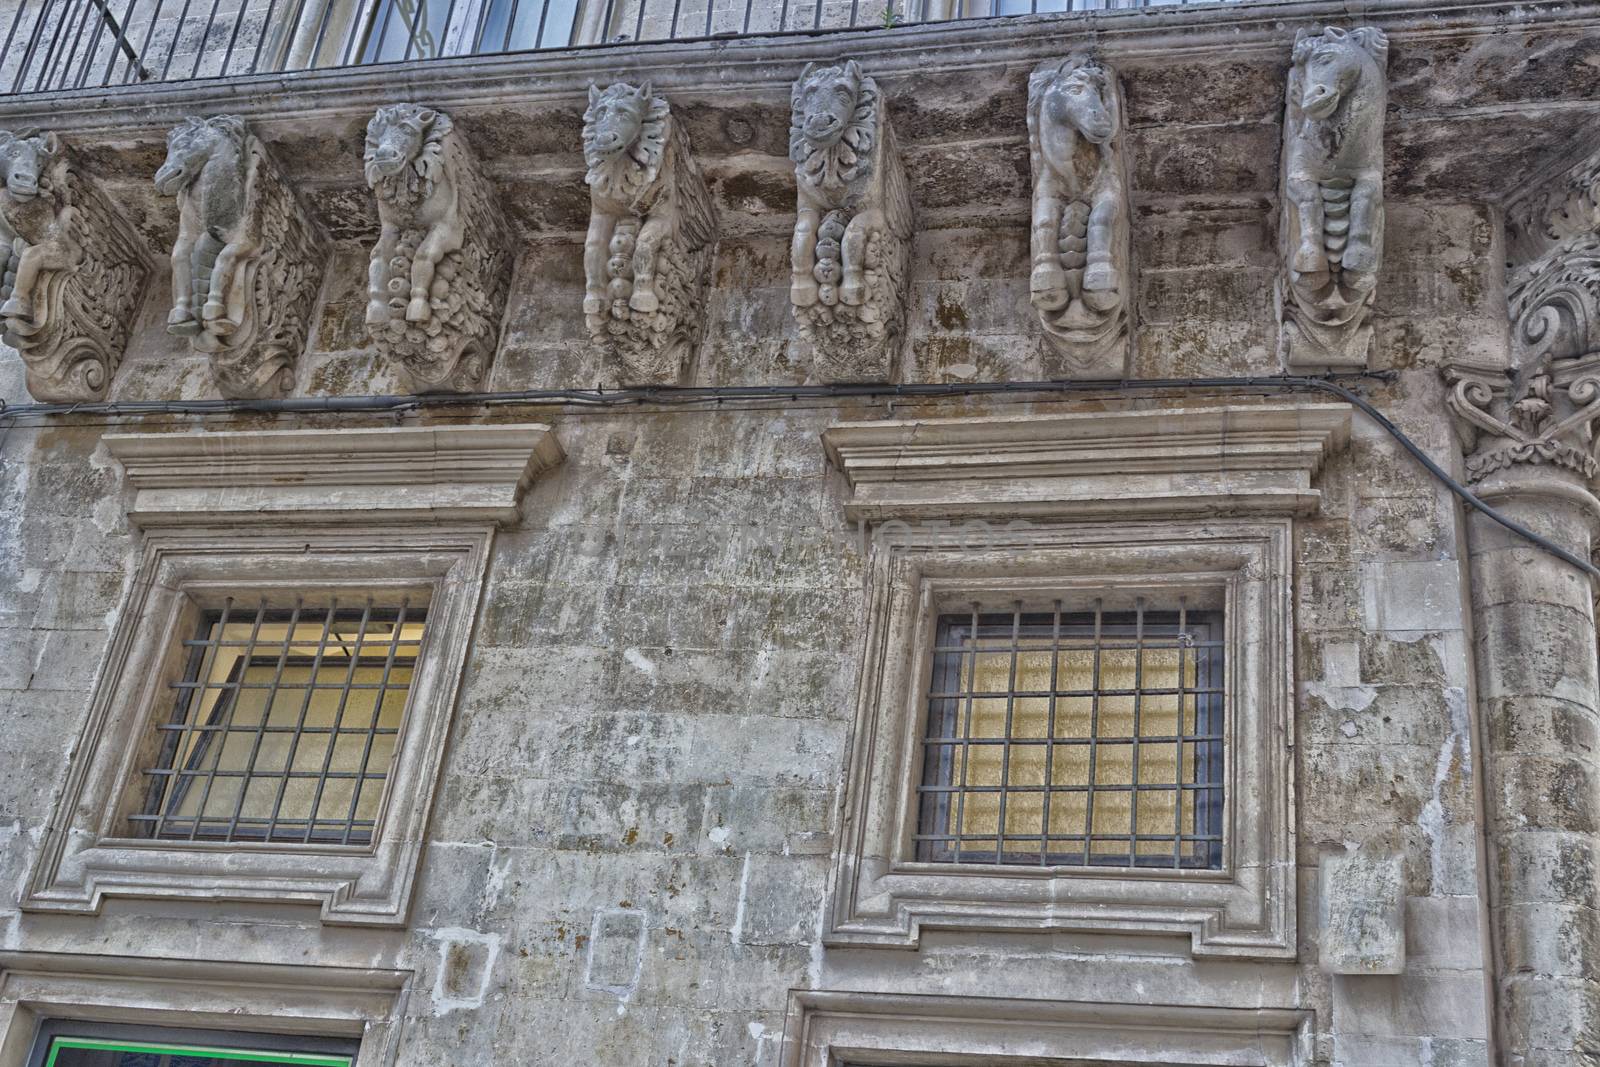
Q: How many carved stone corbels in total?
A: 7